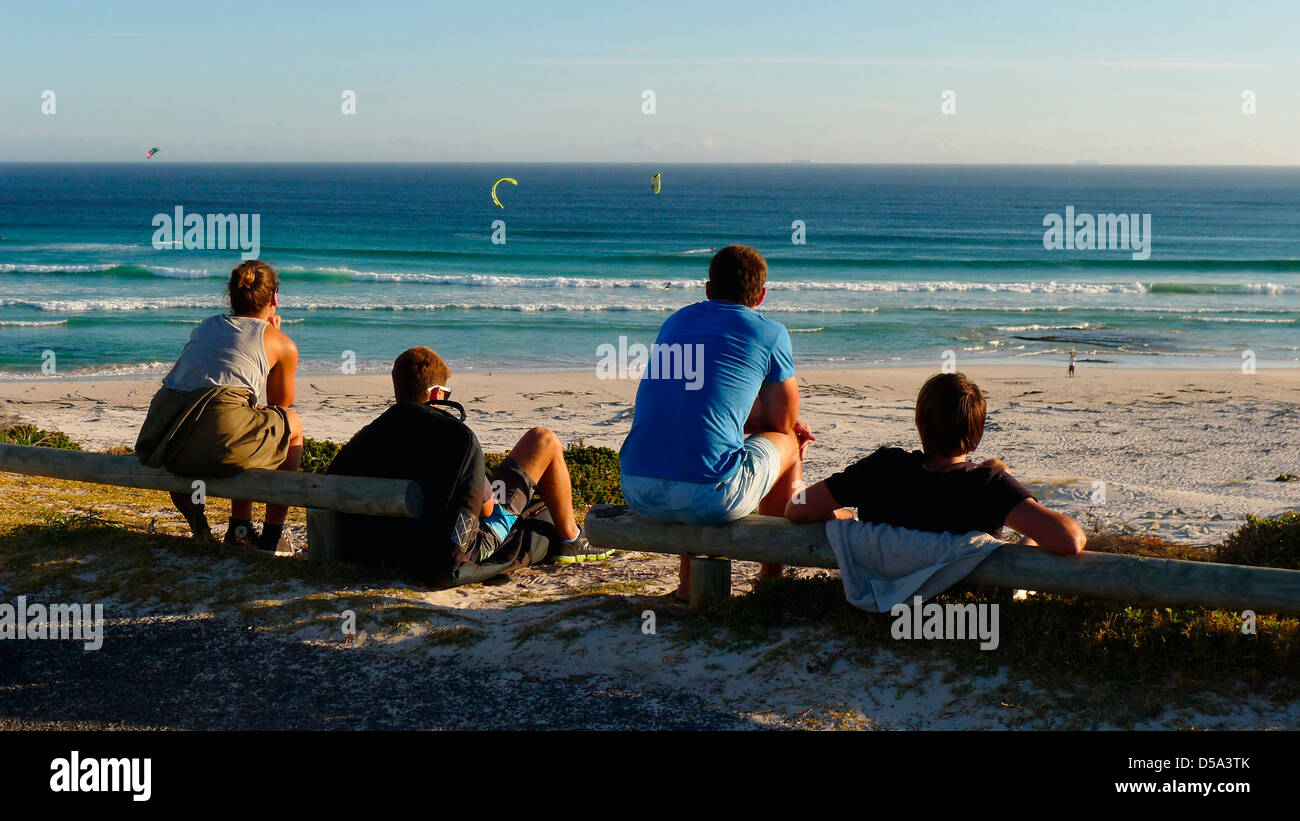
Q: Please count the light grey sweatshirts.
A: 1